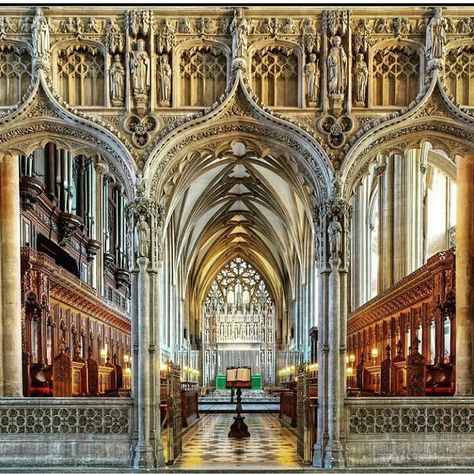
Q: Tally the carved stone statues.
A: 11